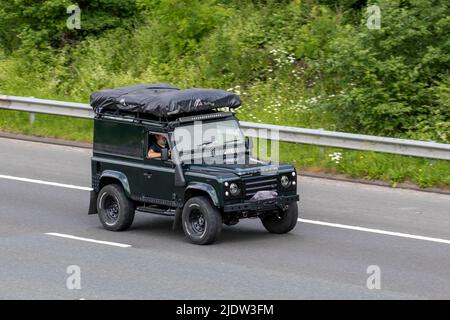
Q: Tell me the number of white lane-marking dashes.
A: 1